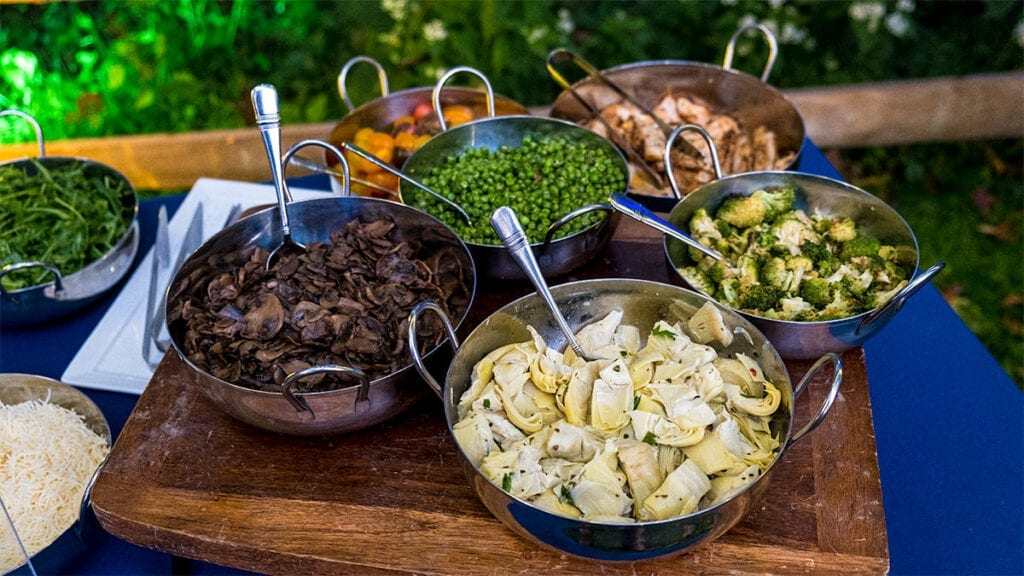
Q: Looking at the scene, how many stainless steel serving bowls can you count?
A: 8